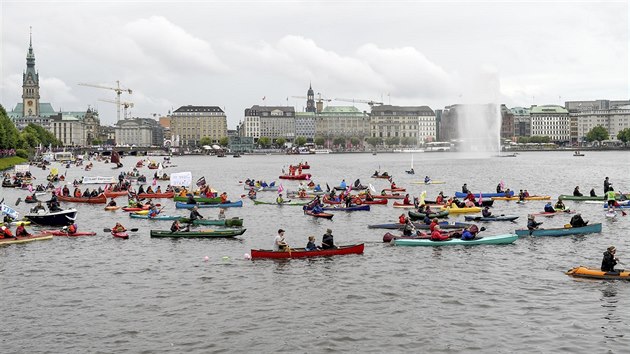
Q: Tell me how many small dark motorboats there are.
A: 1